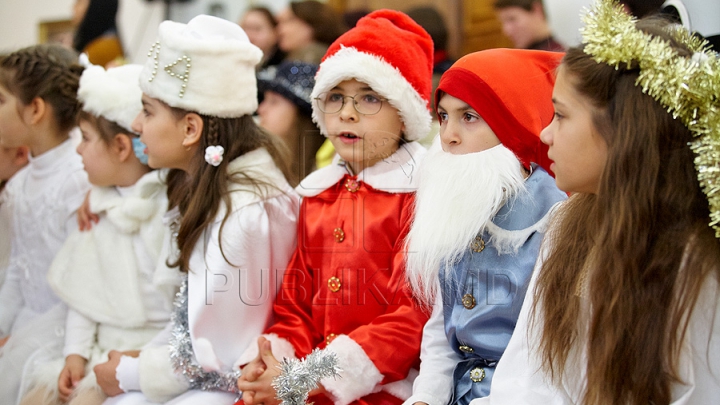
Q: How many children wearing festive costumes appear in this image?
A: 6